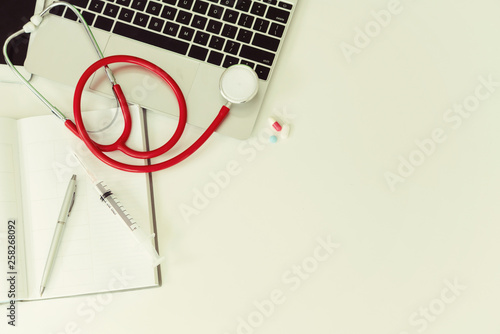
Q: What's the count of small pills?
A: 3